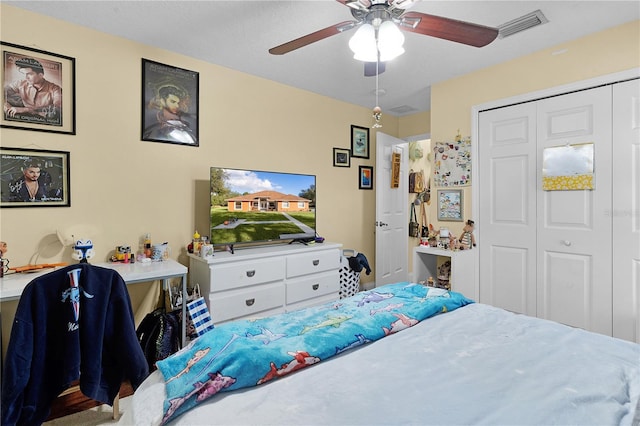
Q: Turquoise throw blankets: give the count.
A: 1